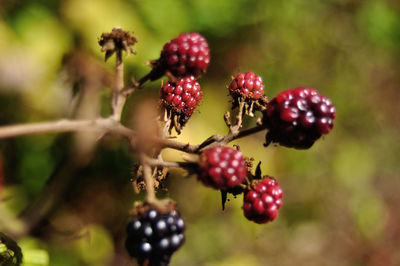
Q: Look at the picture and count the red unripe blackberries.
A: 6